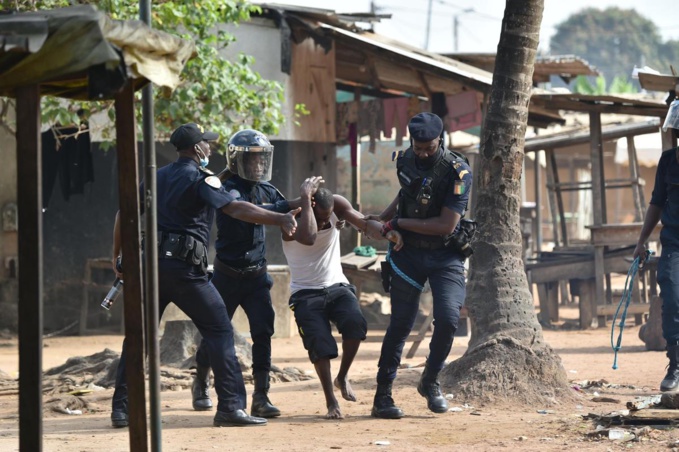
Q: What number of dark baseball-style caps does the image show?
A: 1